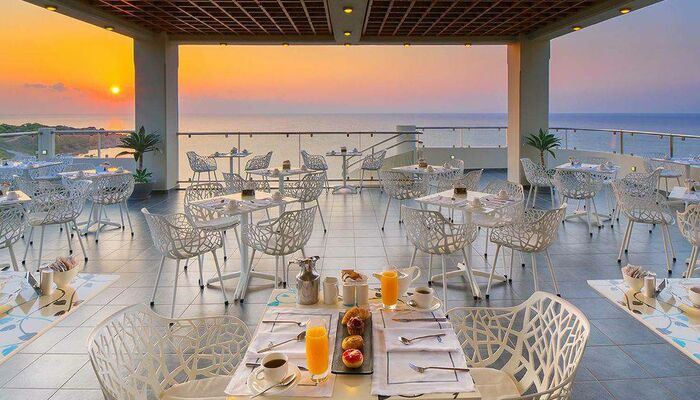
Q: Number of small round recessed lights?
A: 11